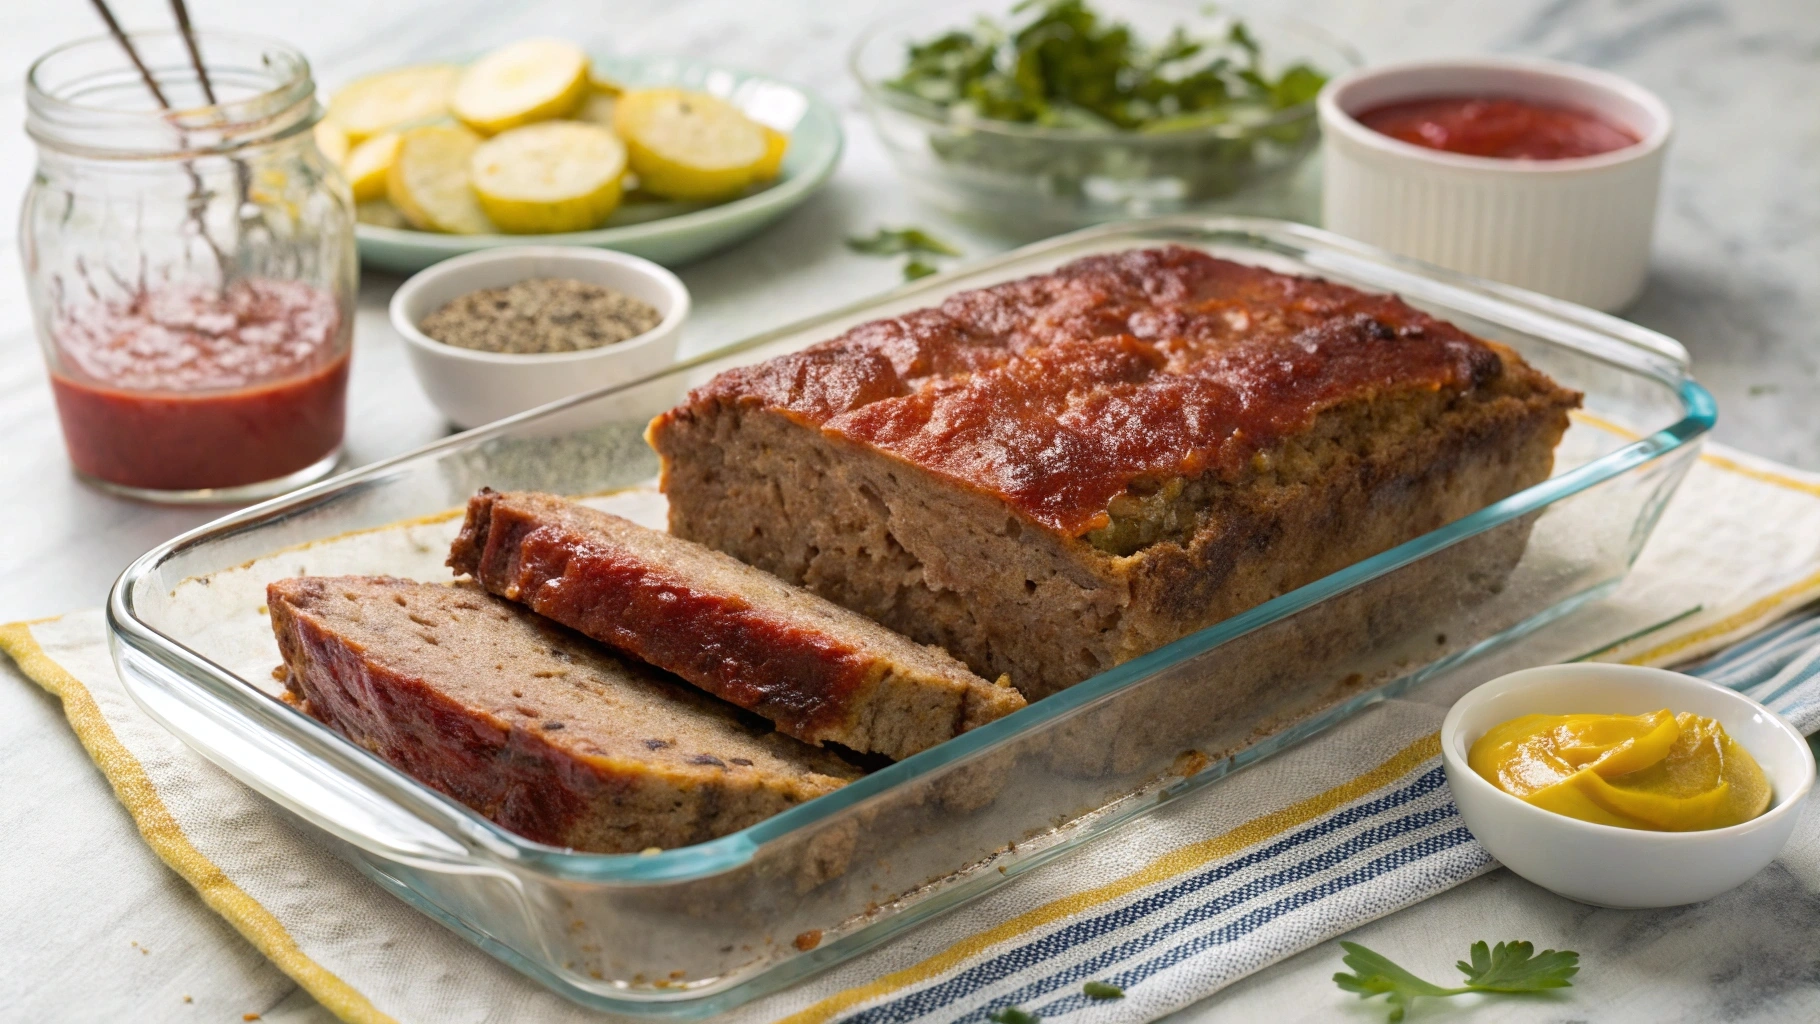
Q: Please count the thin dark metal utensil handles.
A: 2